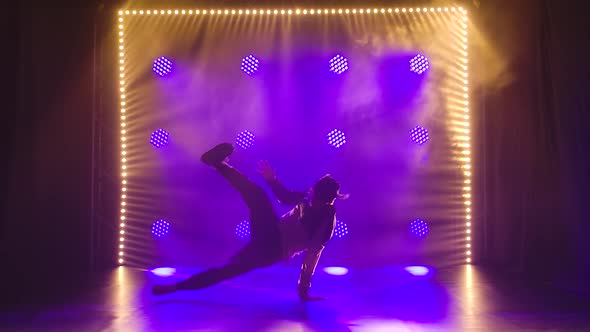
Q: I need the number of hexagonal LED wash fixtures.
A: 12